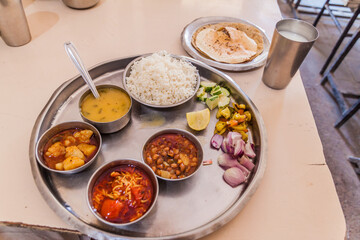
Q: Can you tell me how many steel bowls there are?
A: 5